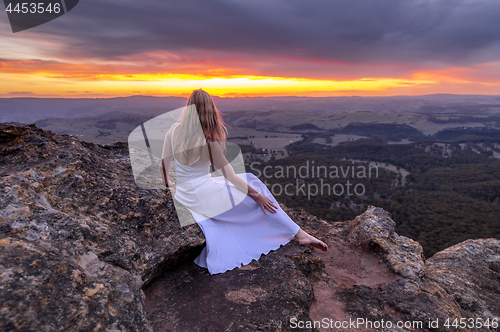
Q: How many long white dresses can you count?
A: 1